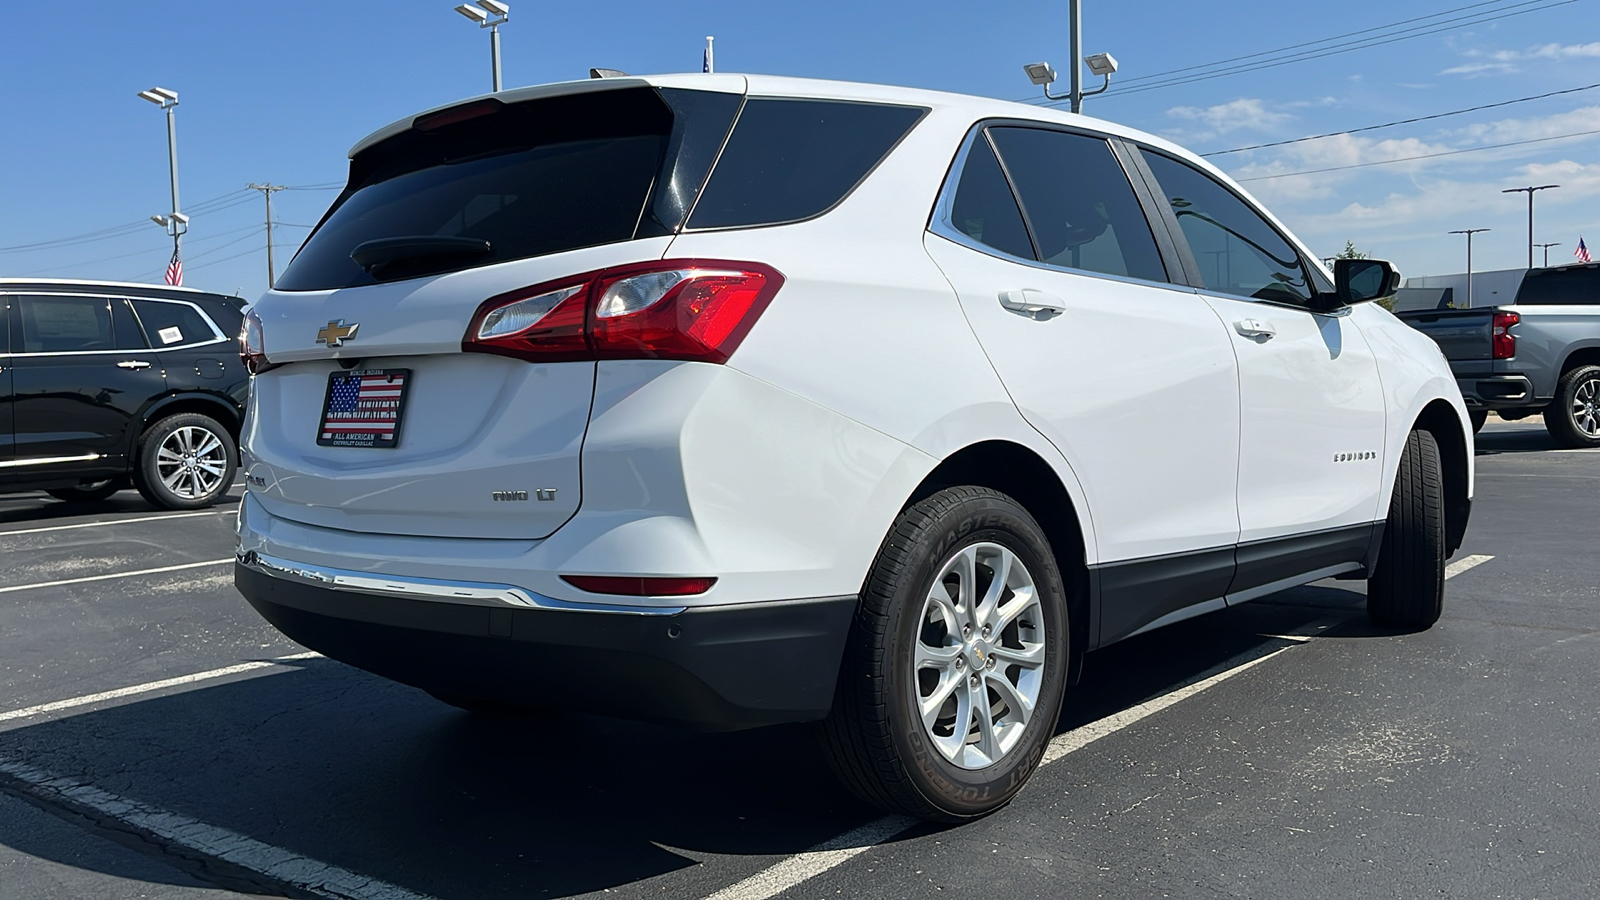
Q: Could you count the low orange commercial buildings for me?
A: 0